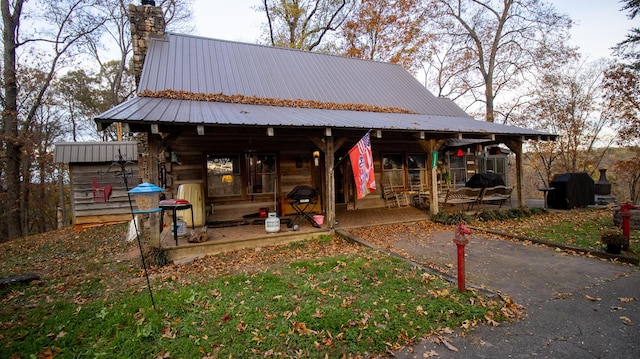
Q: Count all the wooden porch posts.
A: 4